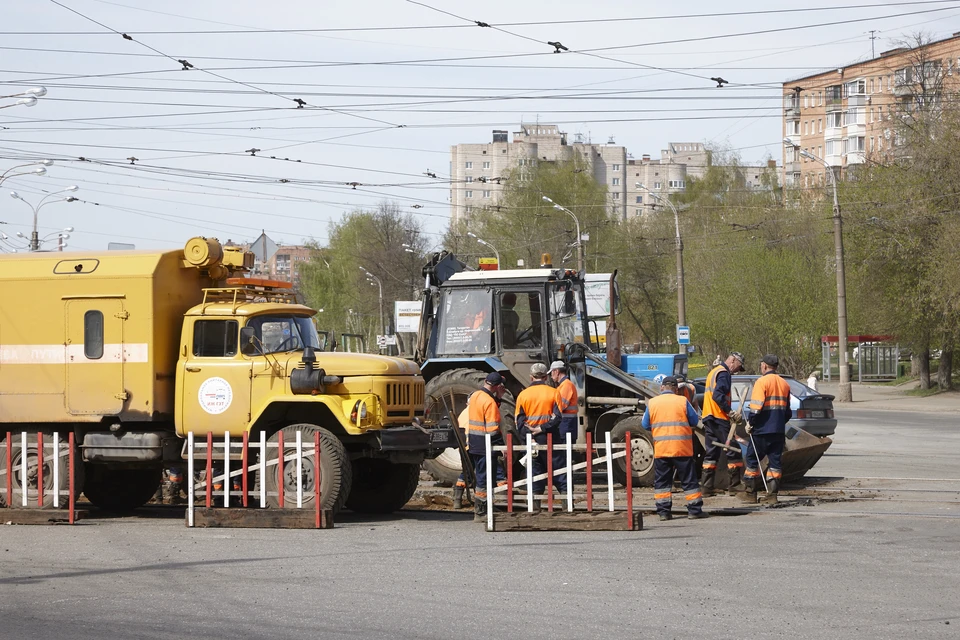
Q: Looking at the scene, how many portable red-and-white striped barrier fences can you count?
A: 3